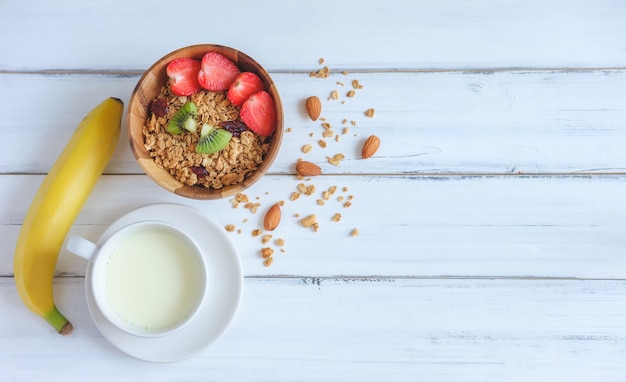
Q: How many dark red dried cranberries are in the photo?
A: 3